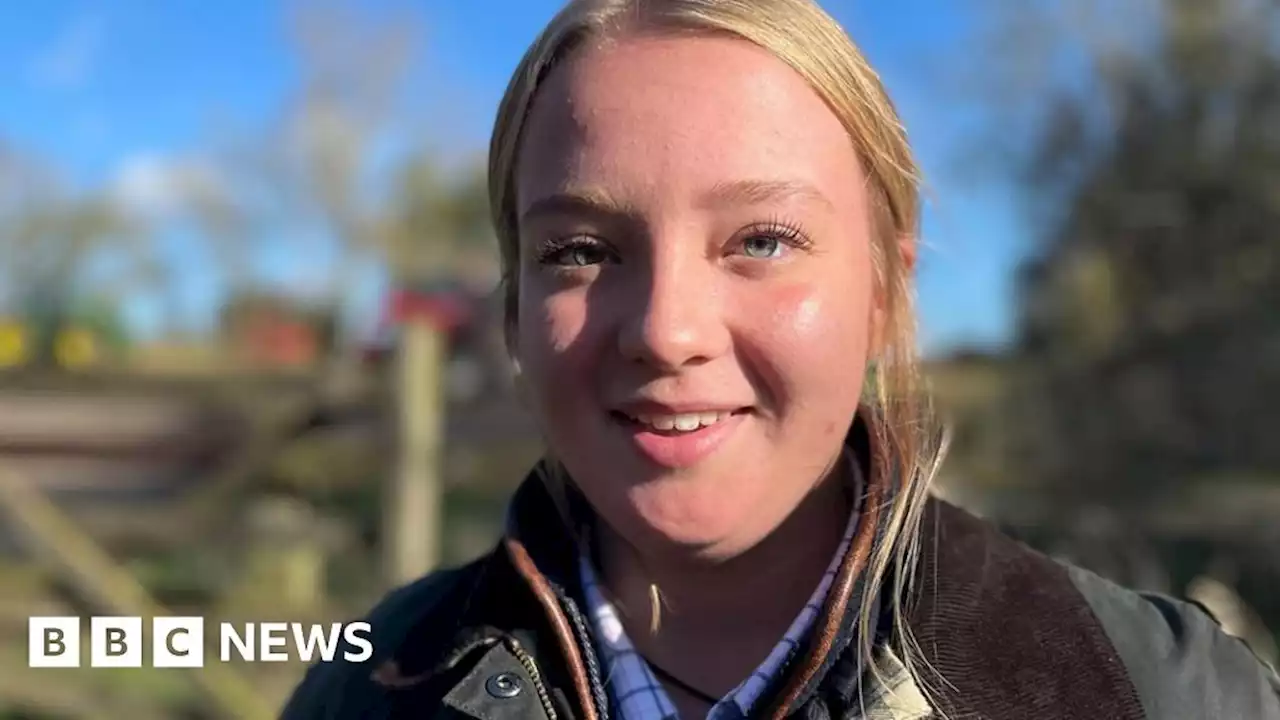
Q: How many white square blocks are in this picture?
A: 3